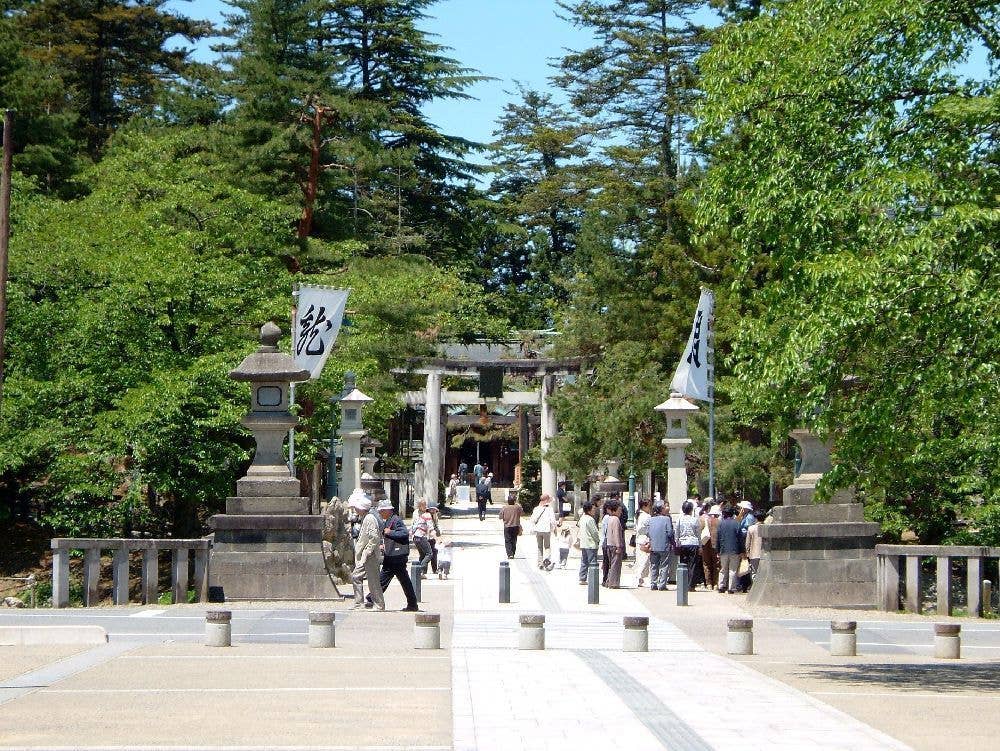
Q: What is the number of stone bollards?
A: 8